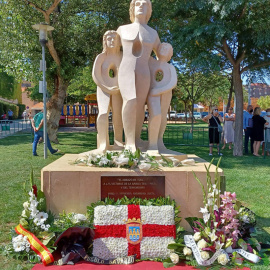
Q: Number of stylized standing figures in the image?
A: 3